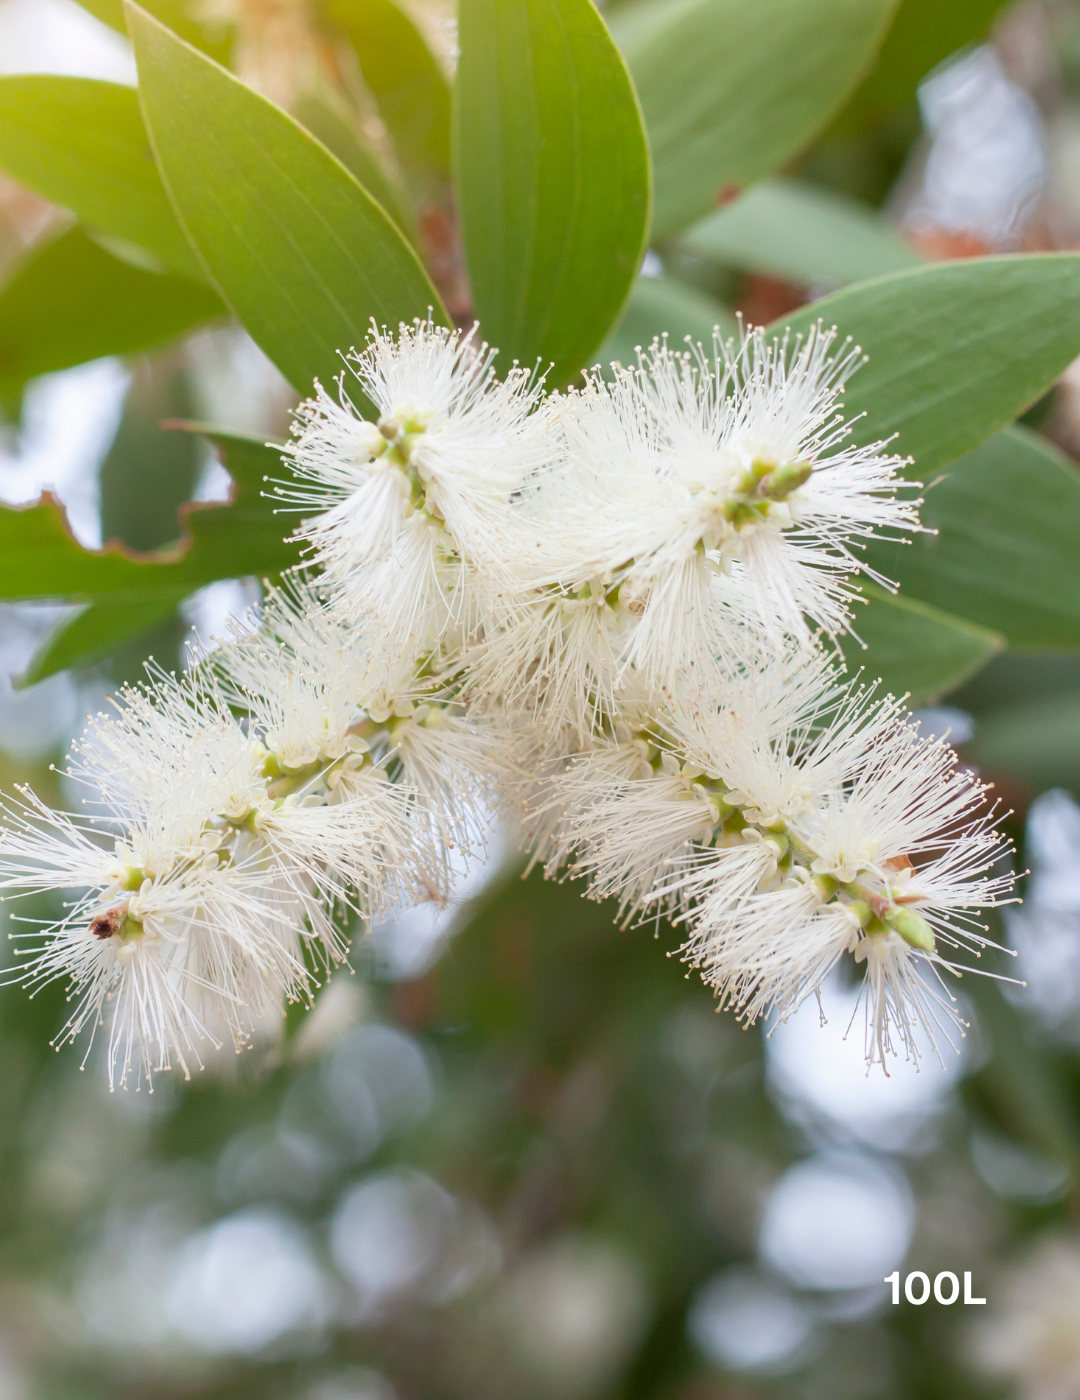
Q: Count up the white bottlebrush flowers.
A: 4